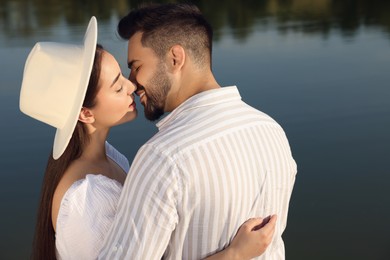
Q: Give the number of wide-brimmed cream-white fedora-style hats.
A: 1